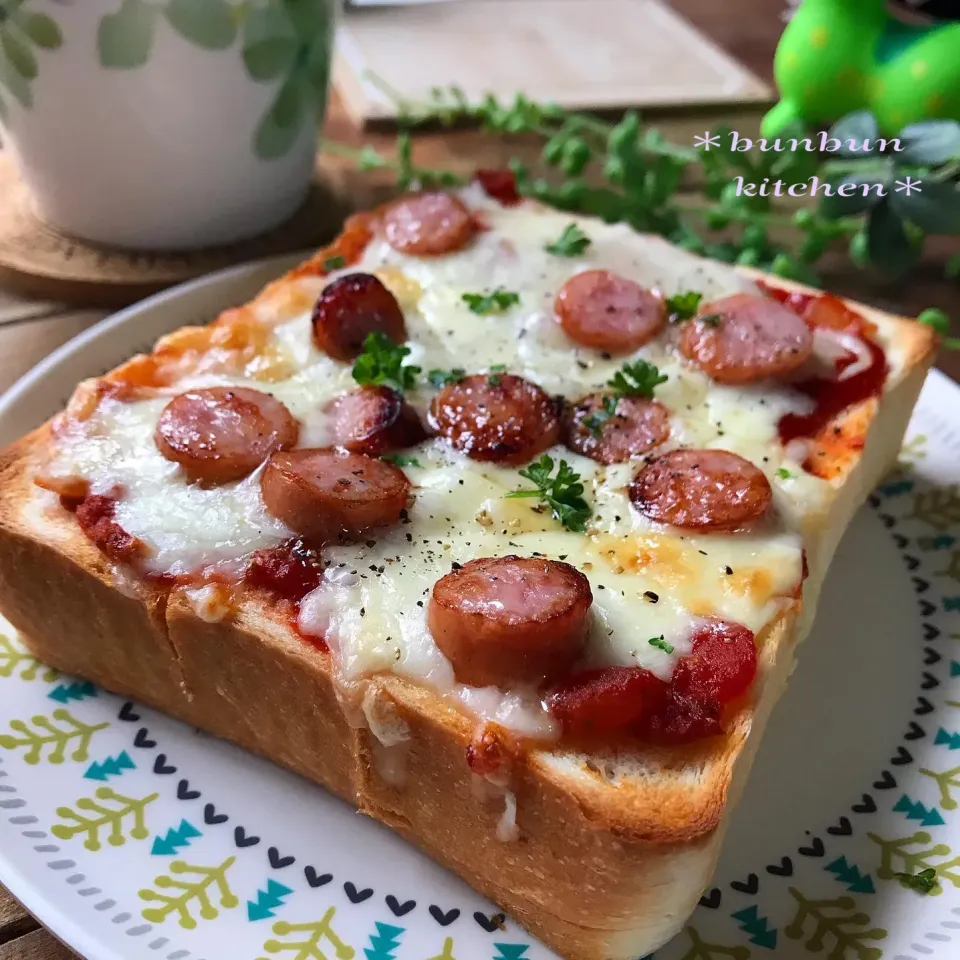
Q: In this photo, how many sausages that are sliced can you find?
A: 11